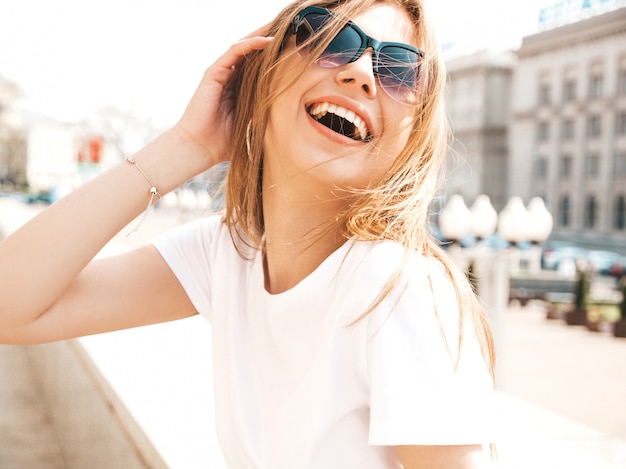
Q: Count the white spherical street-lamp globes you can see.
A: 4